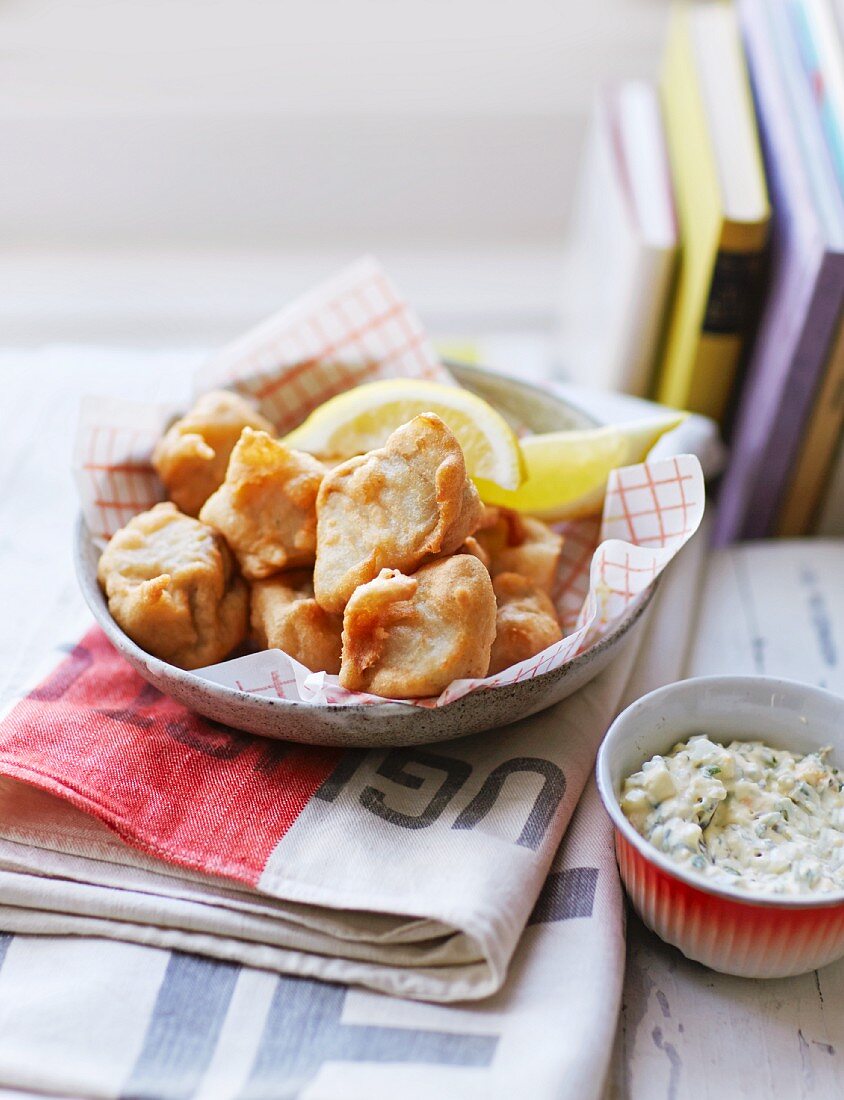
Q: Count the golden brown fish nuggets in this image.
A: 8